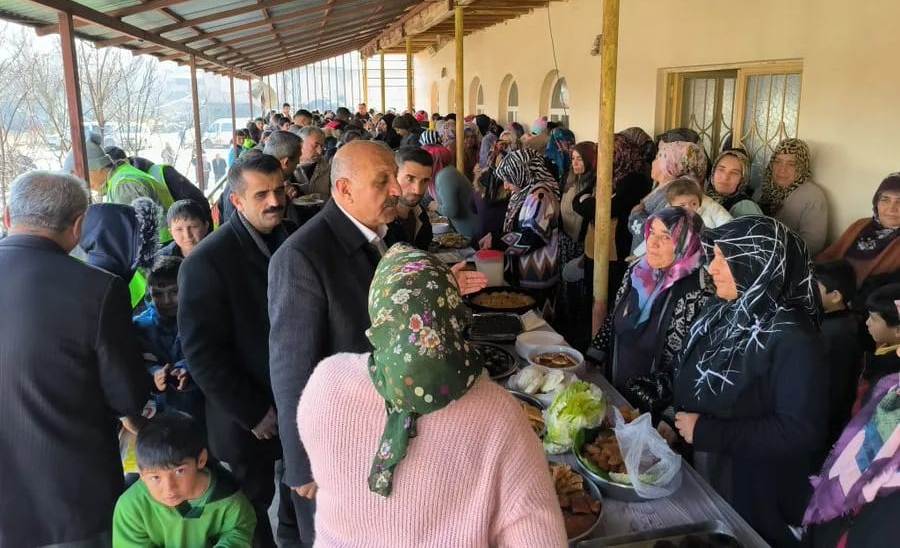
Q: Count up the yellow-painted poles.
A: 5